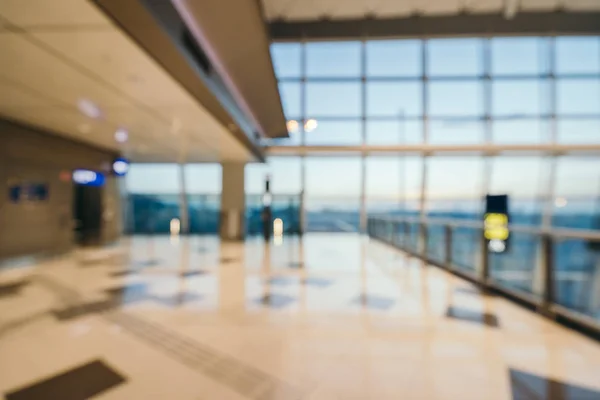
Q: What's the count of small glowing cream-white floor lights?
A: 2